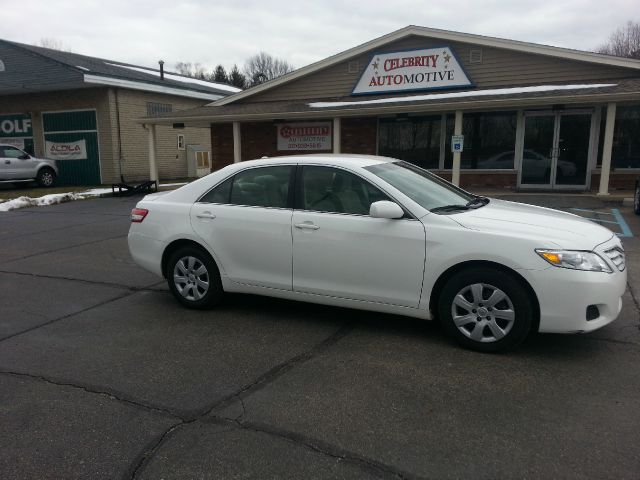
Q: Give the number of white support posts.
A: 5